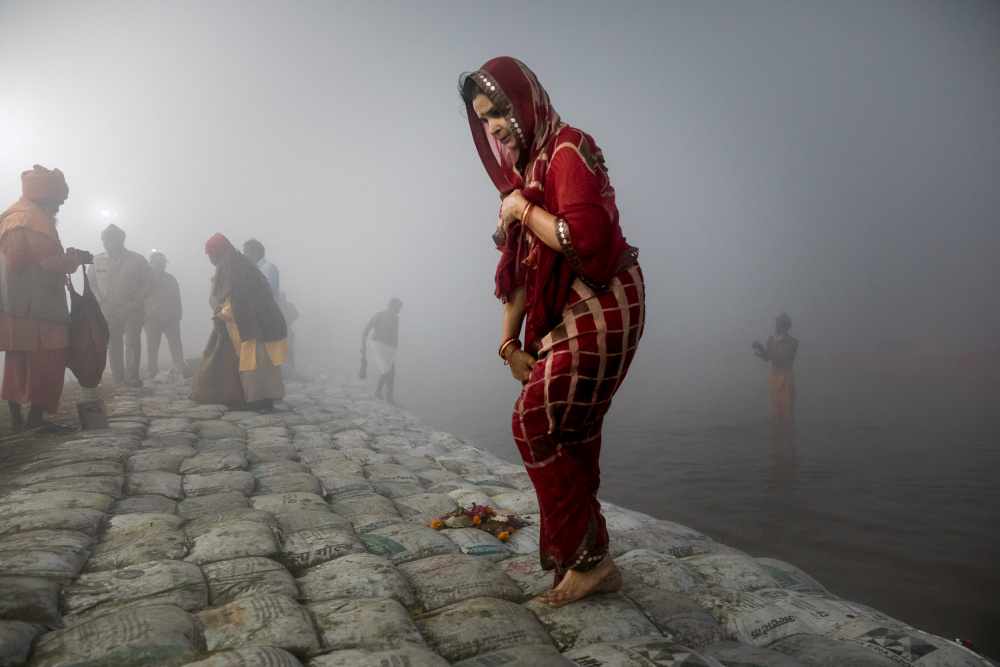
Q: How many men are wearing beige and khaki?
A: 2